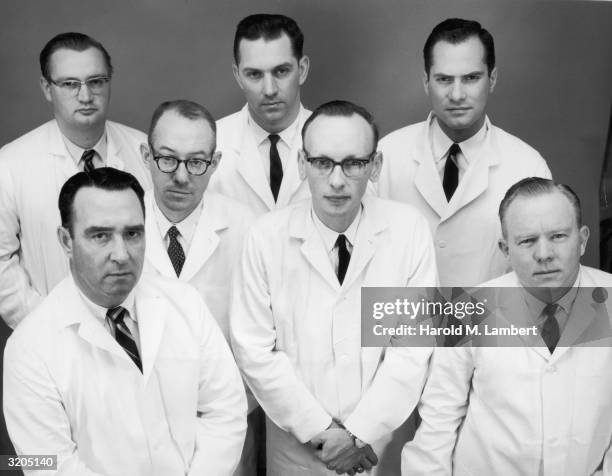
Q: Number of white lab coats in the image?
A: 7